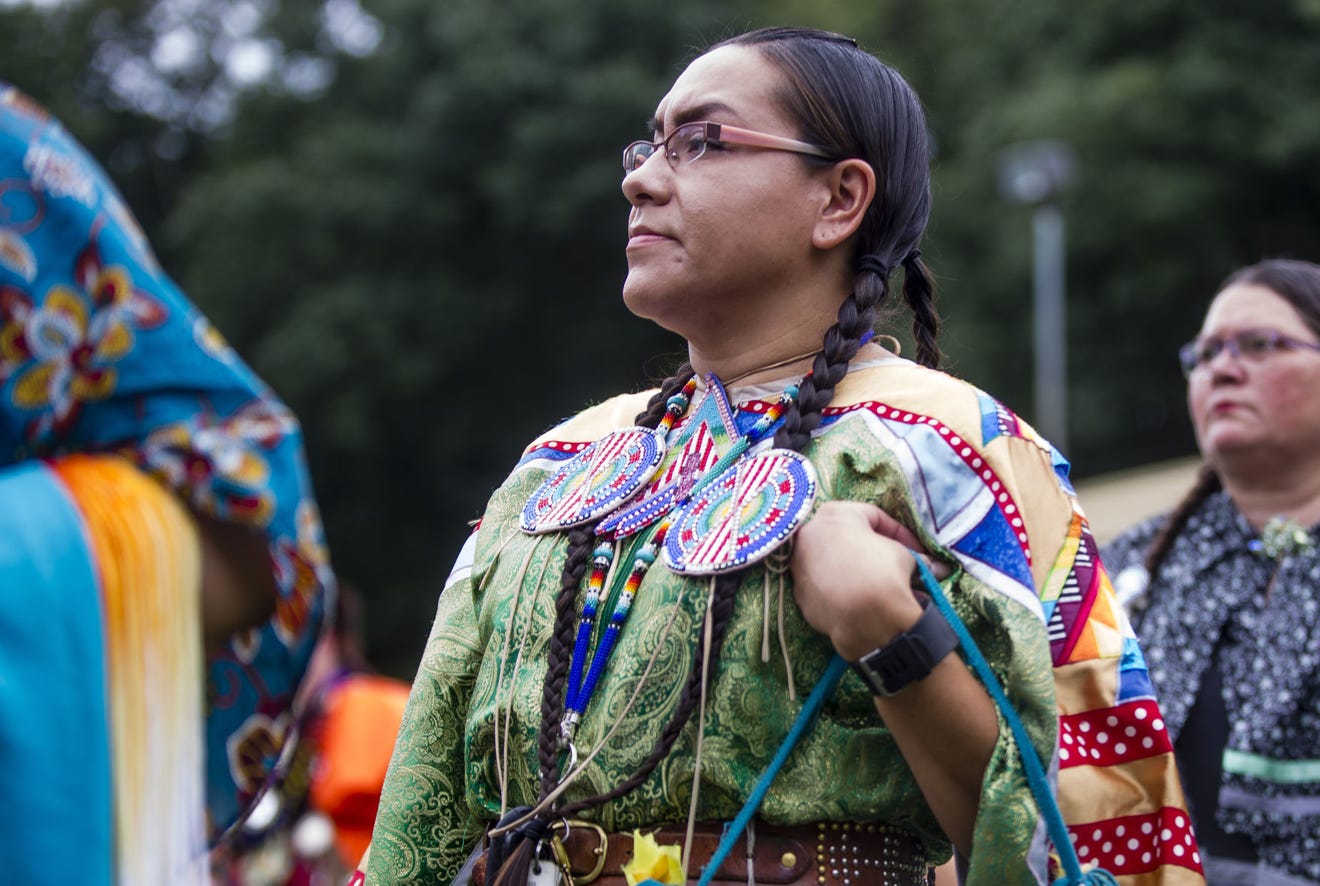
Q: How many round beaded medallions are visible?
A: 2